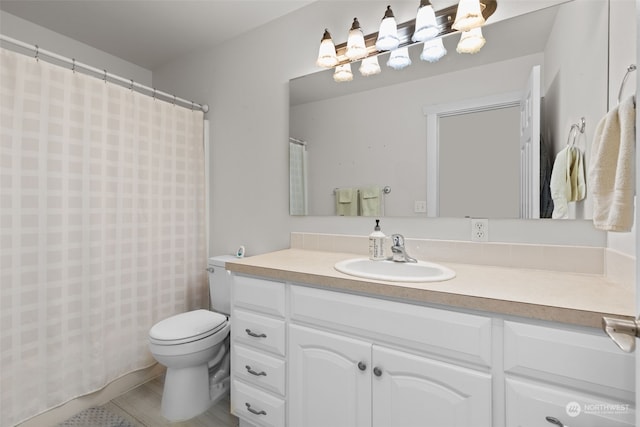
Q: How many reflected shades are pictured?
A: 5